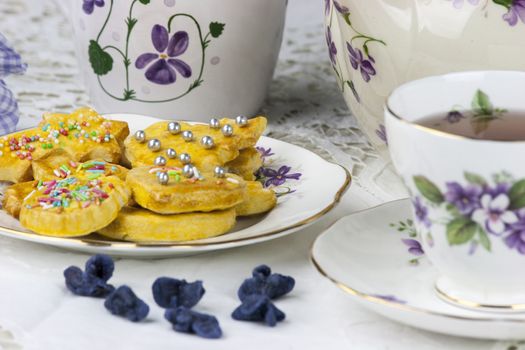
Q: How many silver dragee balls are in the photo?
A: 14